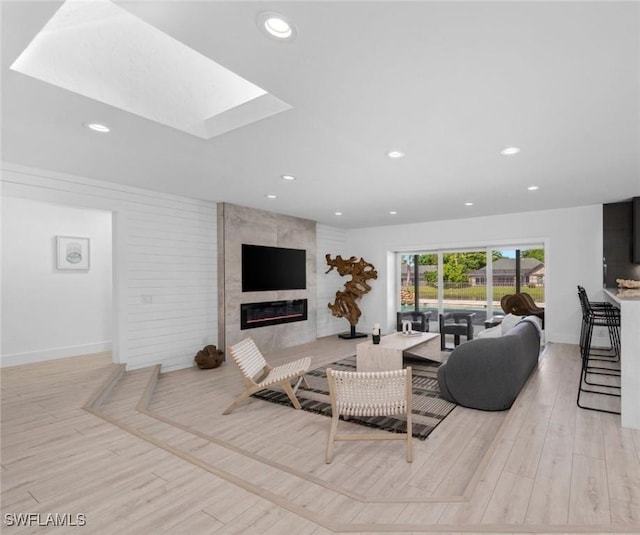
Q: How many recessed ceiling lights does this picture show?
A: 10